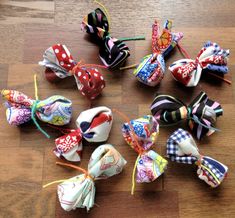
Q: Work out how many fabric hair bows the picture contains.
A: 10